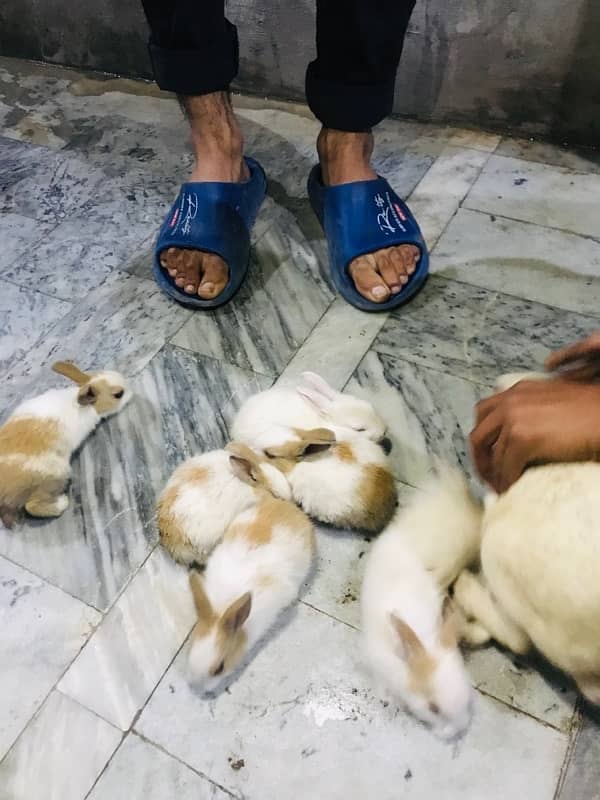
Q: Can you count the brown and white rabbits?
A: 5